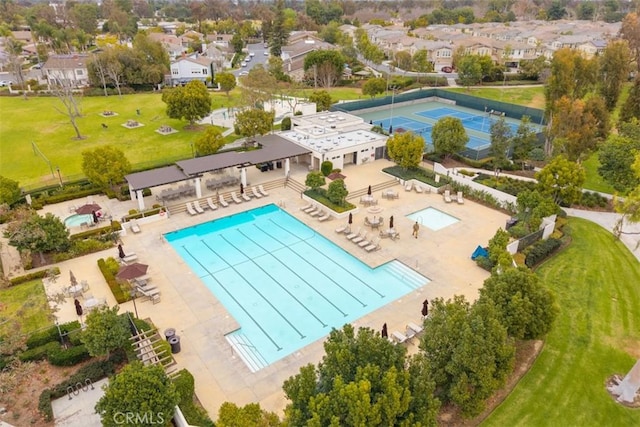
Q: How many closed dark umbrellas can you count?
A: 9